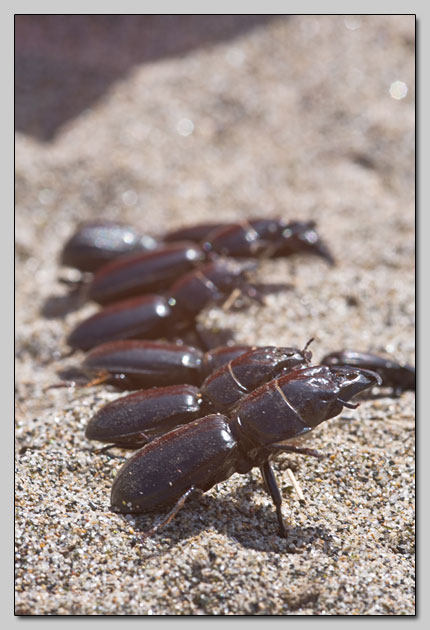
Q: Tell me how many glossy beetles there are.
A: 7